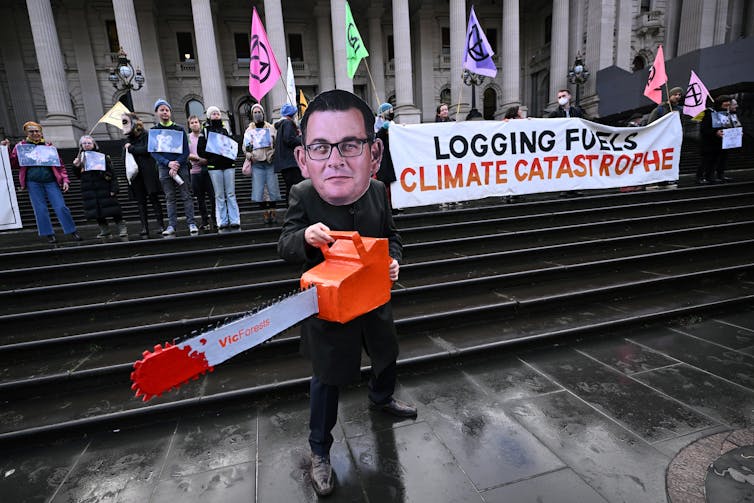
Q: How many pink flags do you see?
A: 3